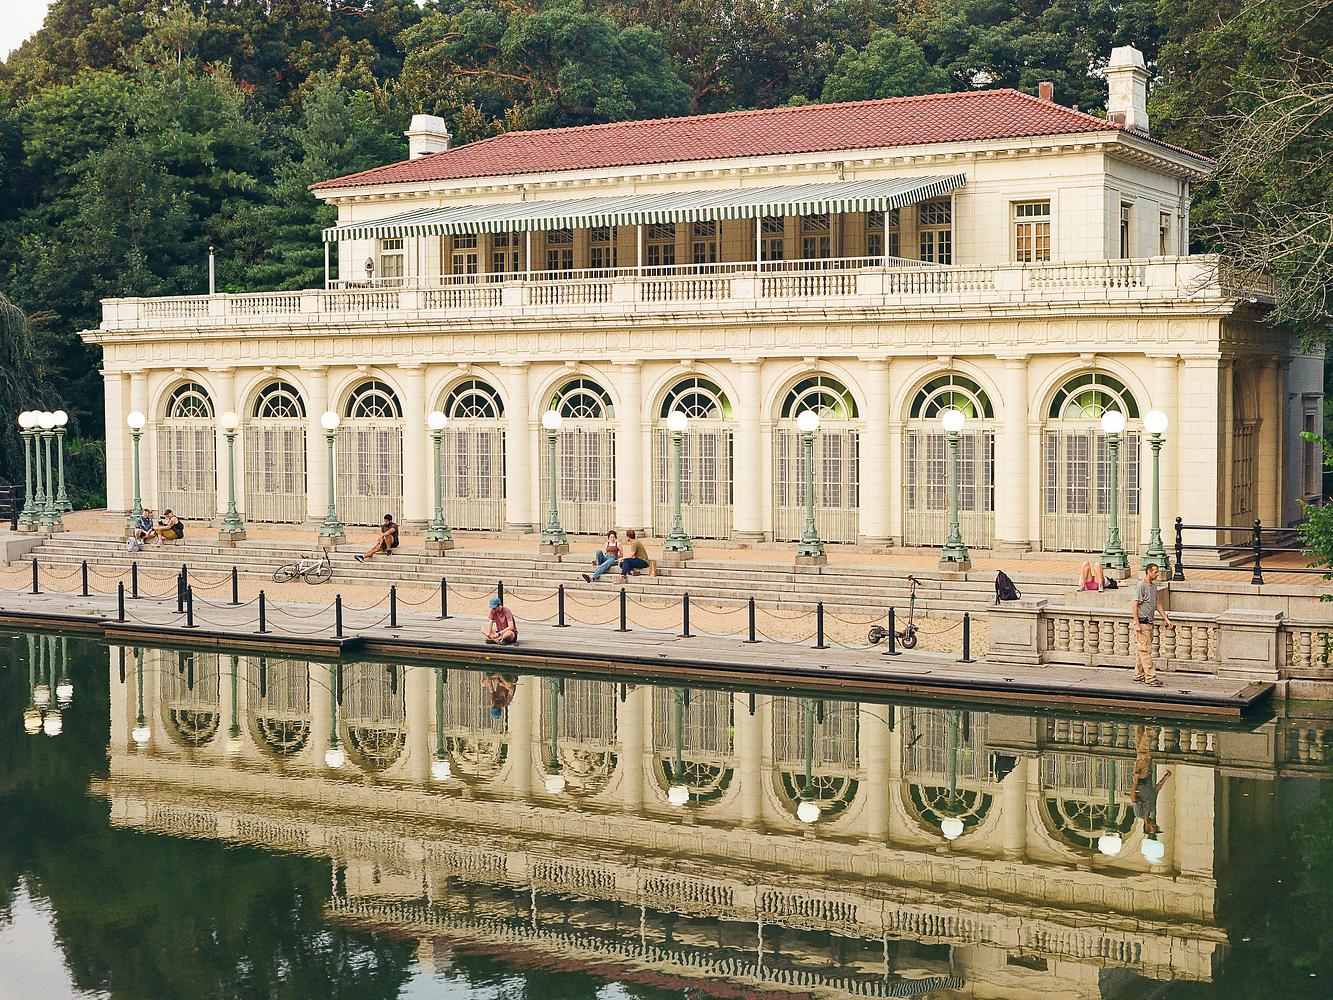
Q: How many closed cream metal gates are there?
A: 9